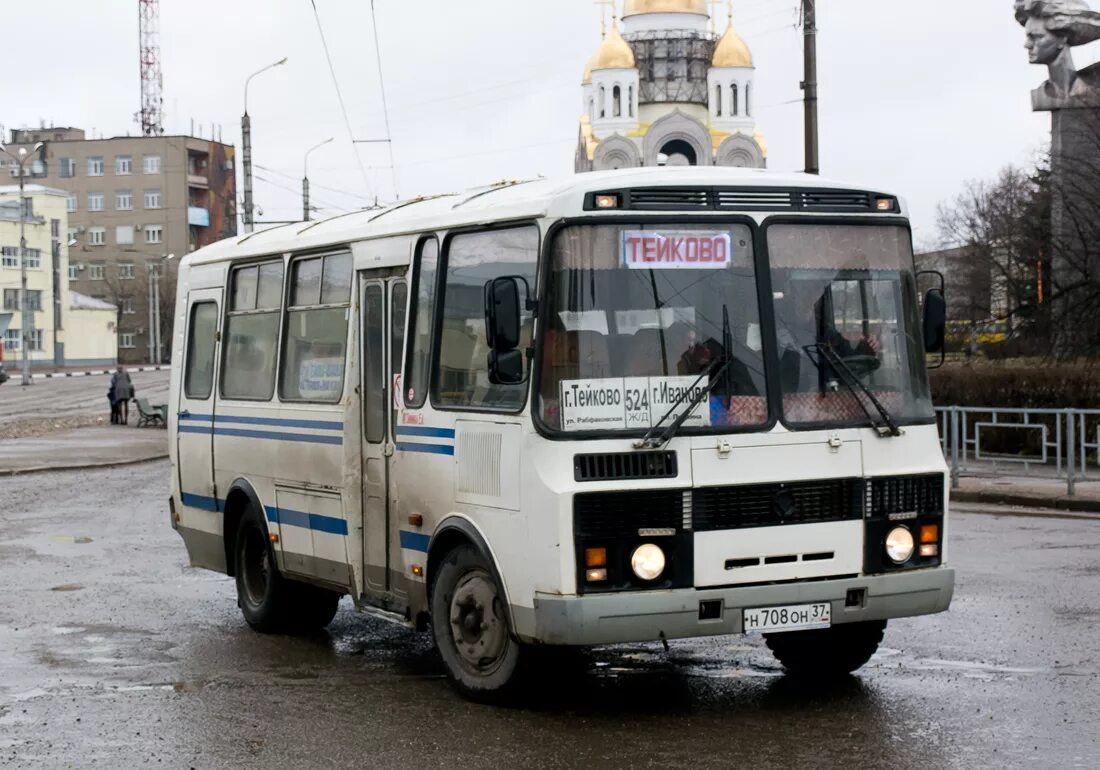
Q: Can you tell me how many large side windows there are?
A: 3